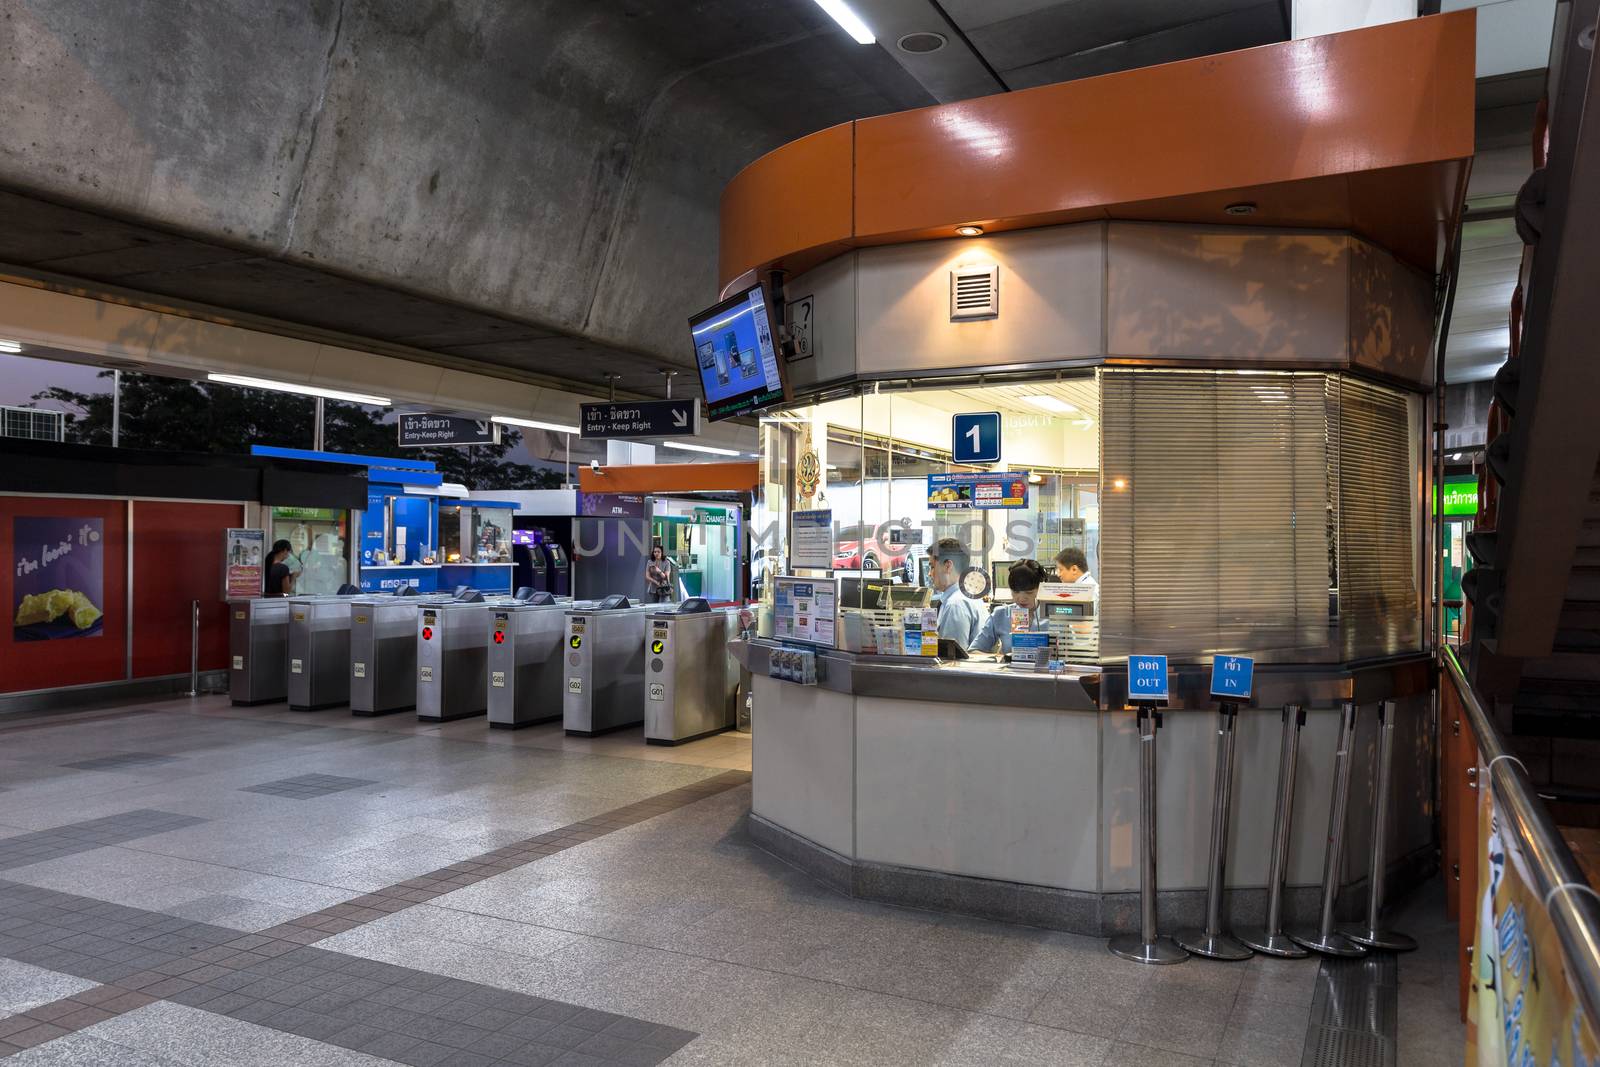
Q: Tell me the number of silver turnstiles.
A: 7